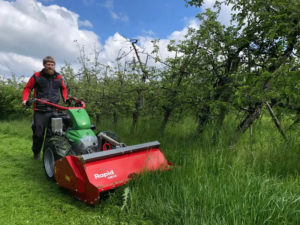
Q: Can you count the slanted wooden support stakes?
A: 1